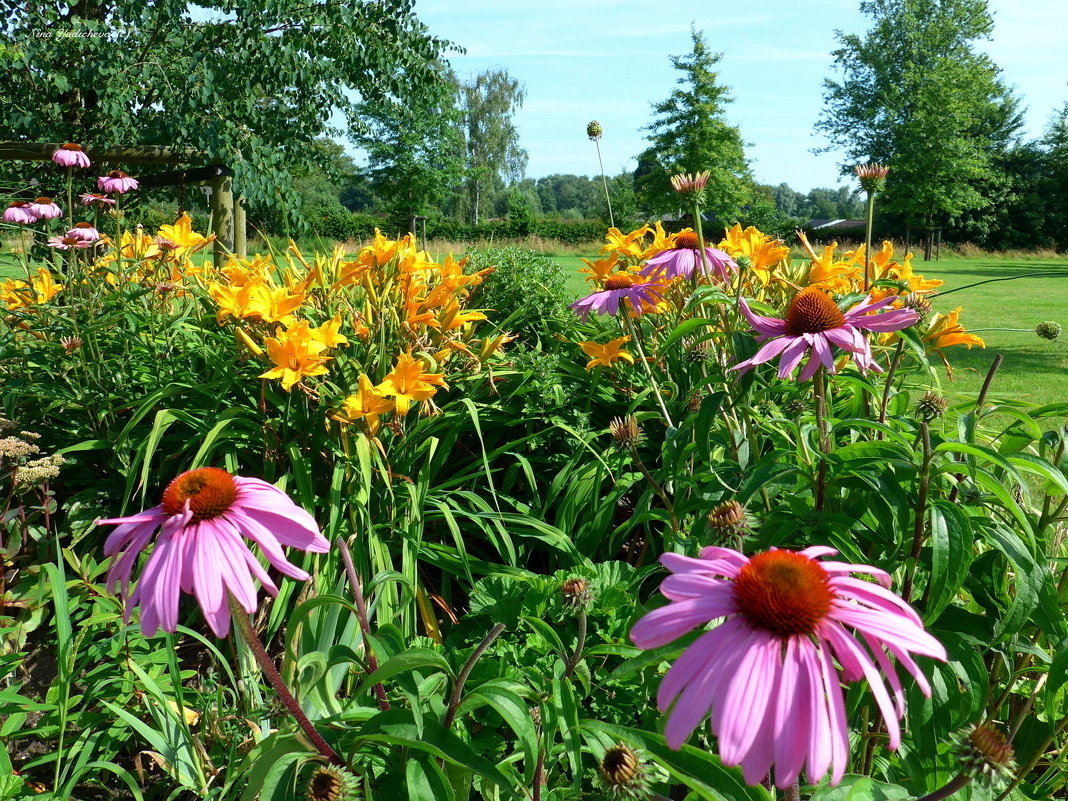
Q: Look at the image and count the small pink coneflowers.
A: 7